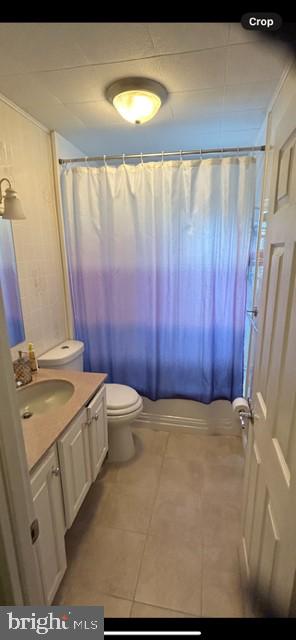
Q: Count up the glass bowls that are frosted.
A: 1